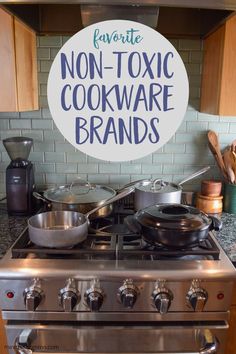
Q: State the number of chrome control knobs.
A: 6